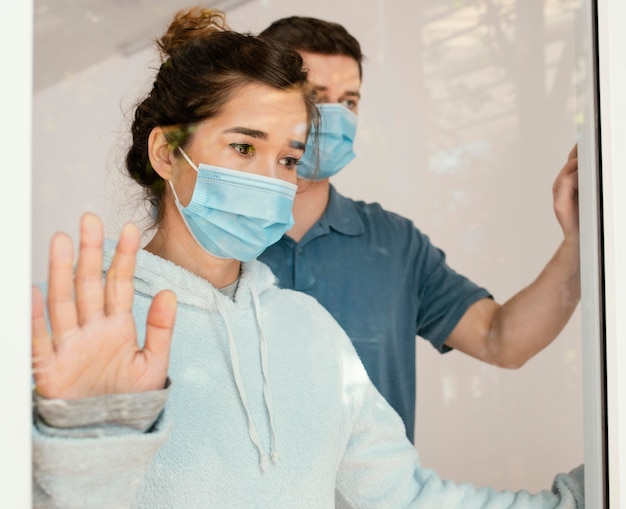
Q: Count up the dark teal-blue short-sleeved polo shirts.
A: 1